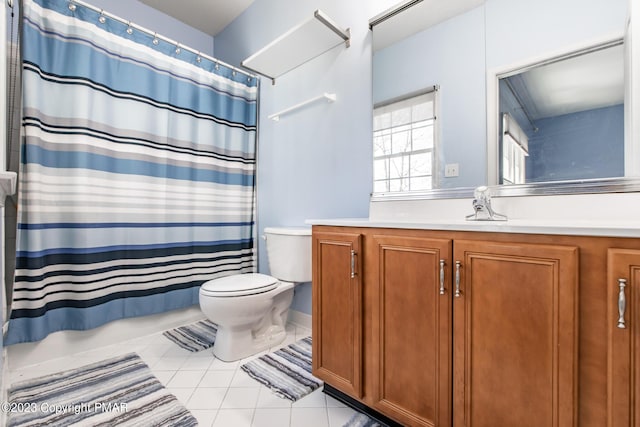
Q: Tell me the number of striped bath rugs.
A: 4